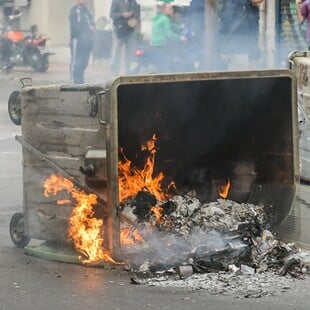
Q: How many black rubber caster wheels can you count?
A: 2